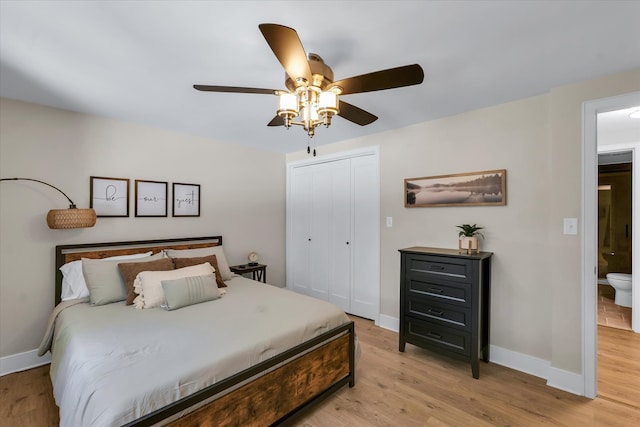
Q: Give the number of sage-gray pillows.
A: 3